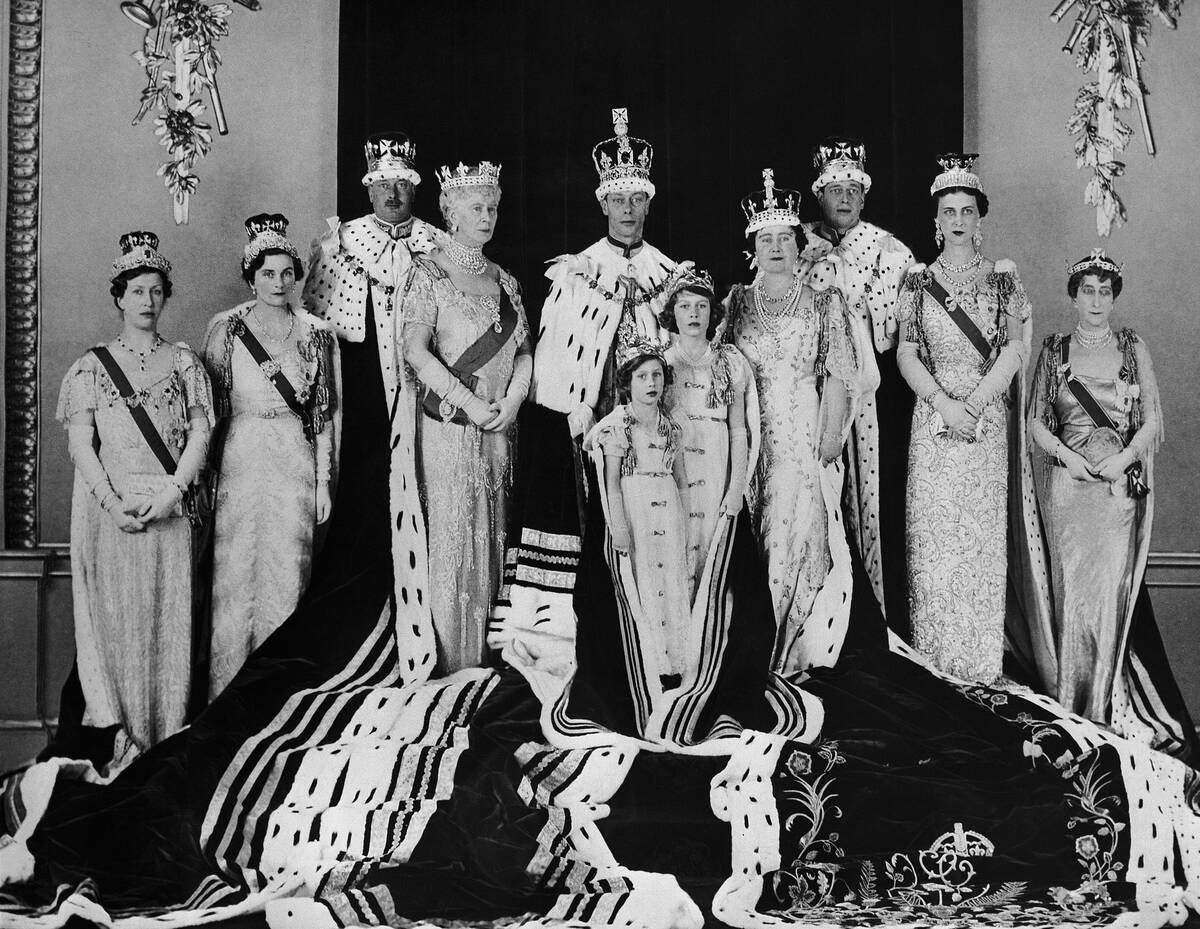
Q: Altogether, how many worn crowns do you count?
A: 11